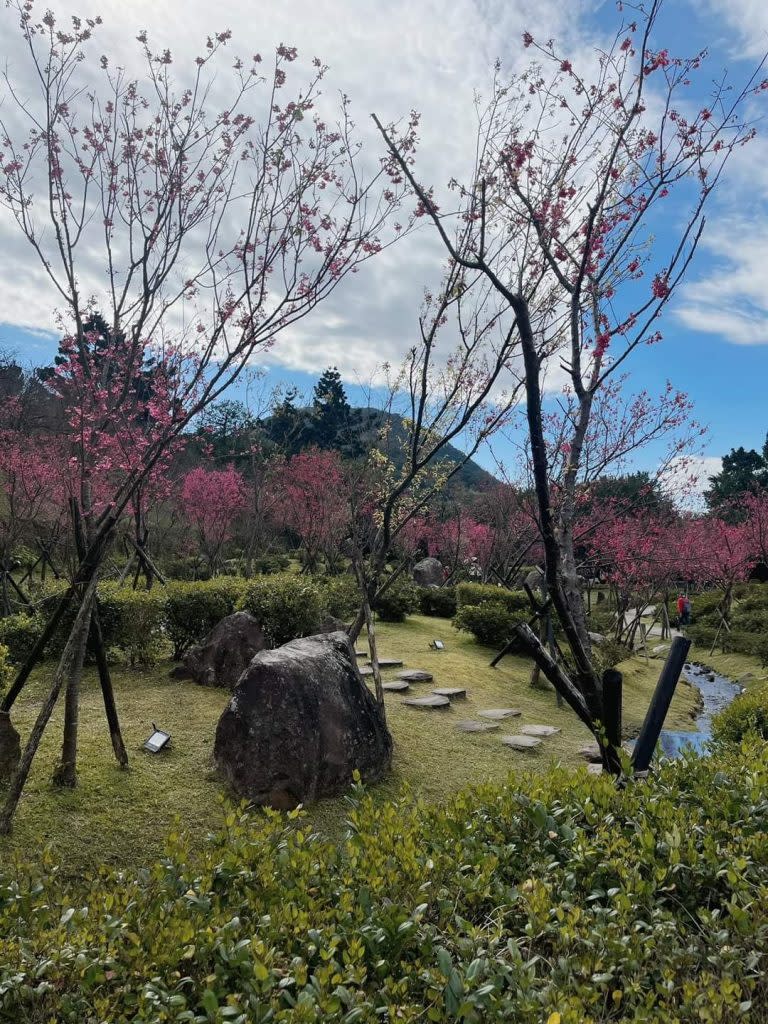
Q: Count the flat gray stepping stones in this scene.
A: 11